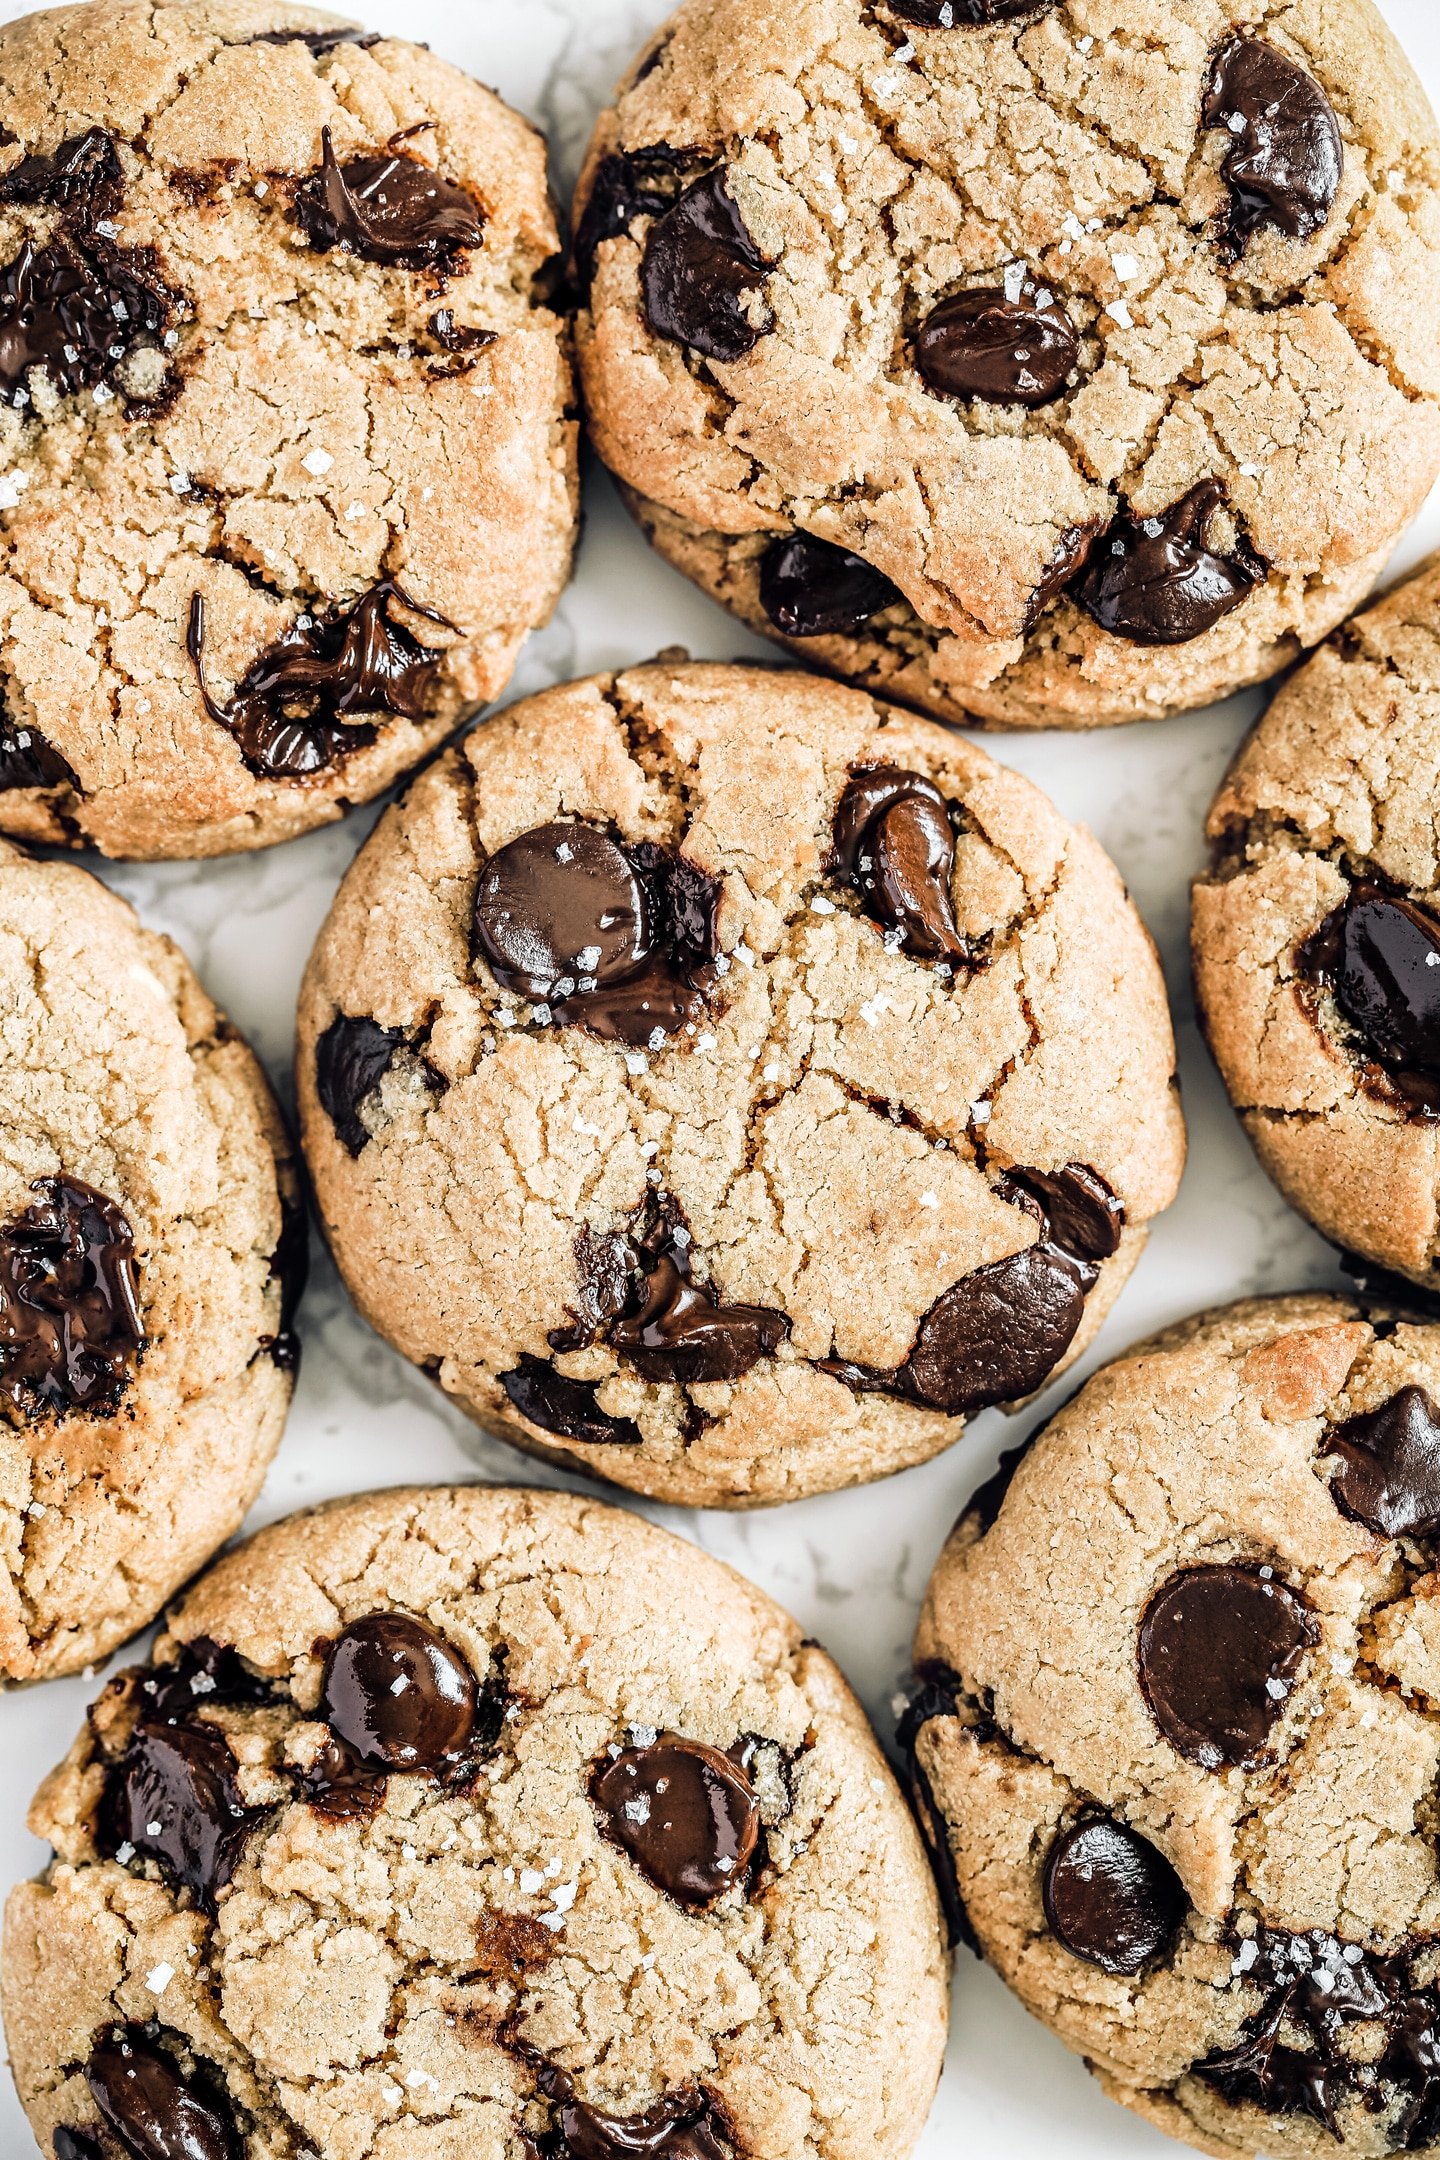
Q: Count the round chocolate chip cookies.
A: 7